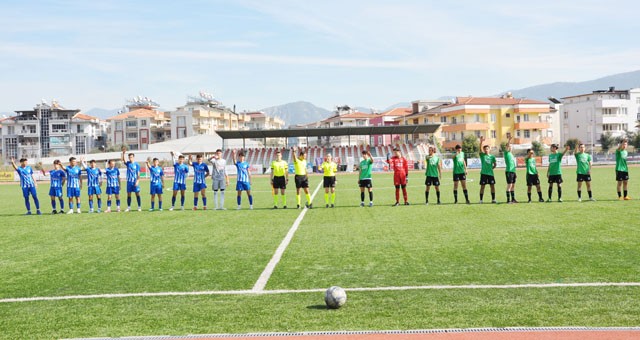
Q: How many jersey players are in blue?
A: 10